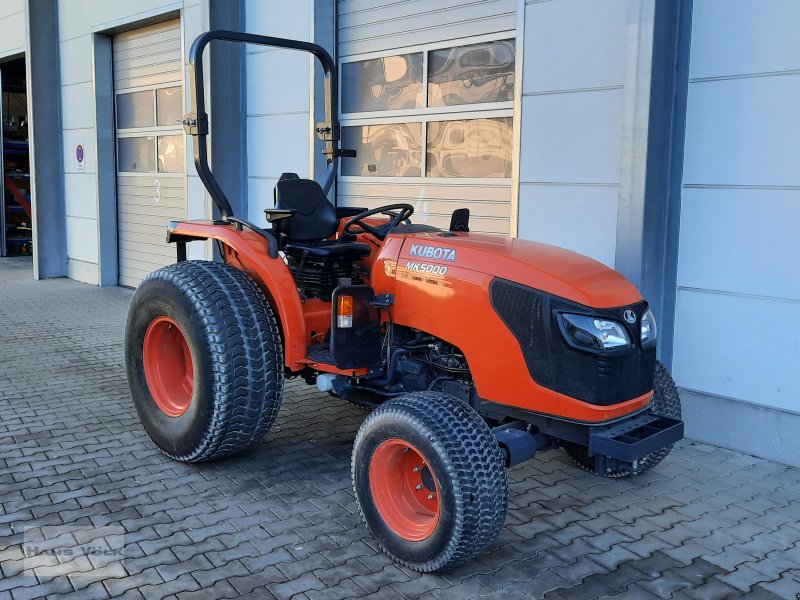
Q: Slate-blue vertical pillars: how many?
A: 3